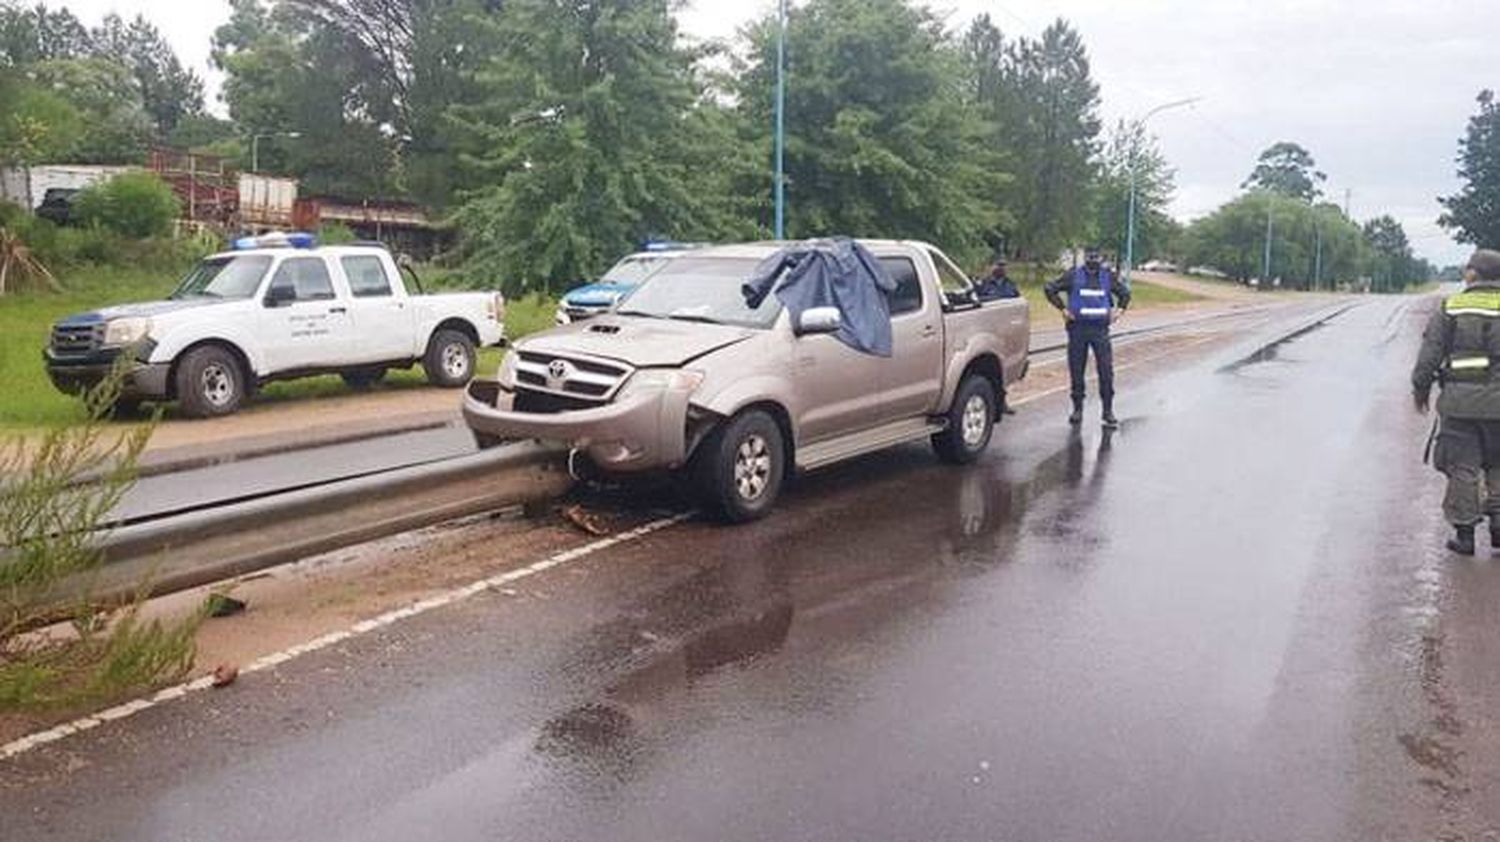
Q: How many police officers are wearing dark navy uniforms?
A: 2